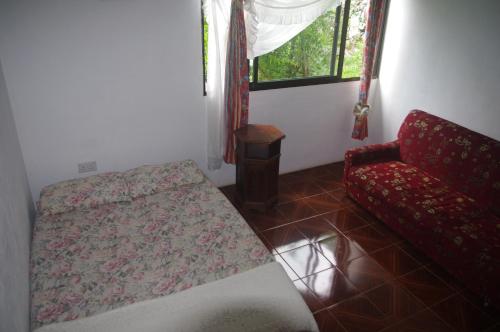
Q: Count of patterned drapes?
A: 2